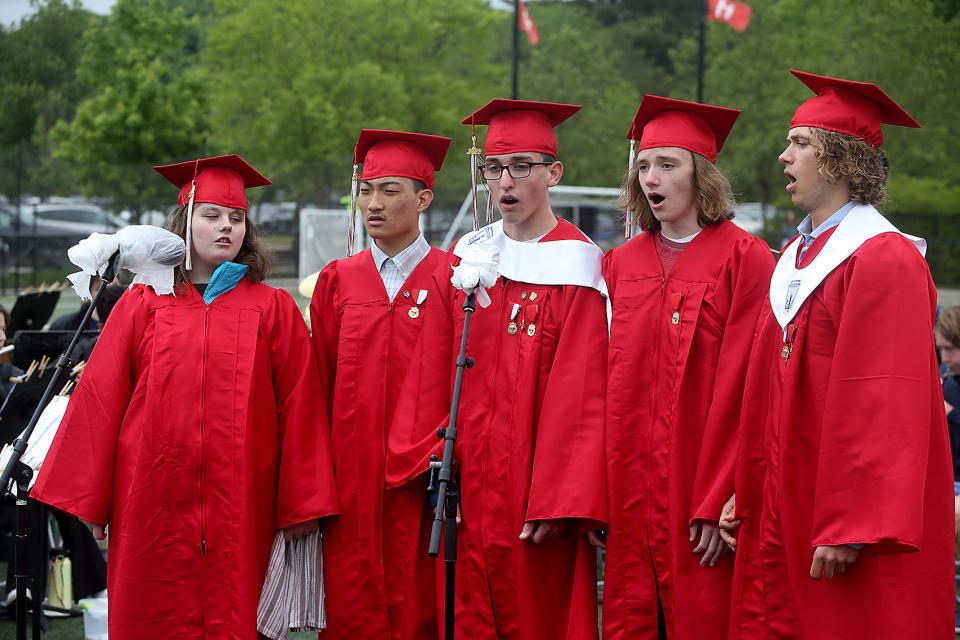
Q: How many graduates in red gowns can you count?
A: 5